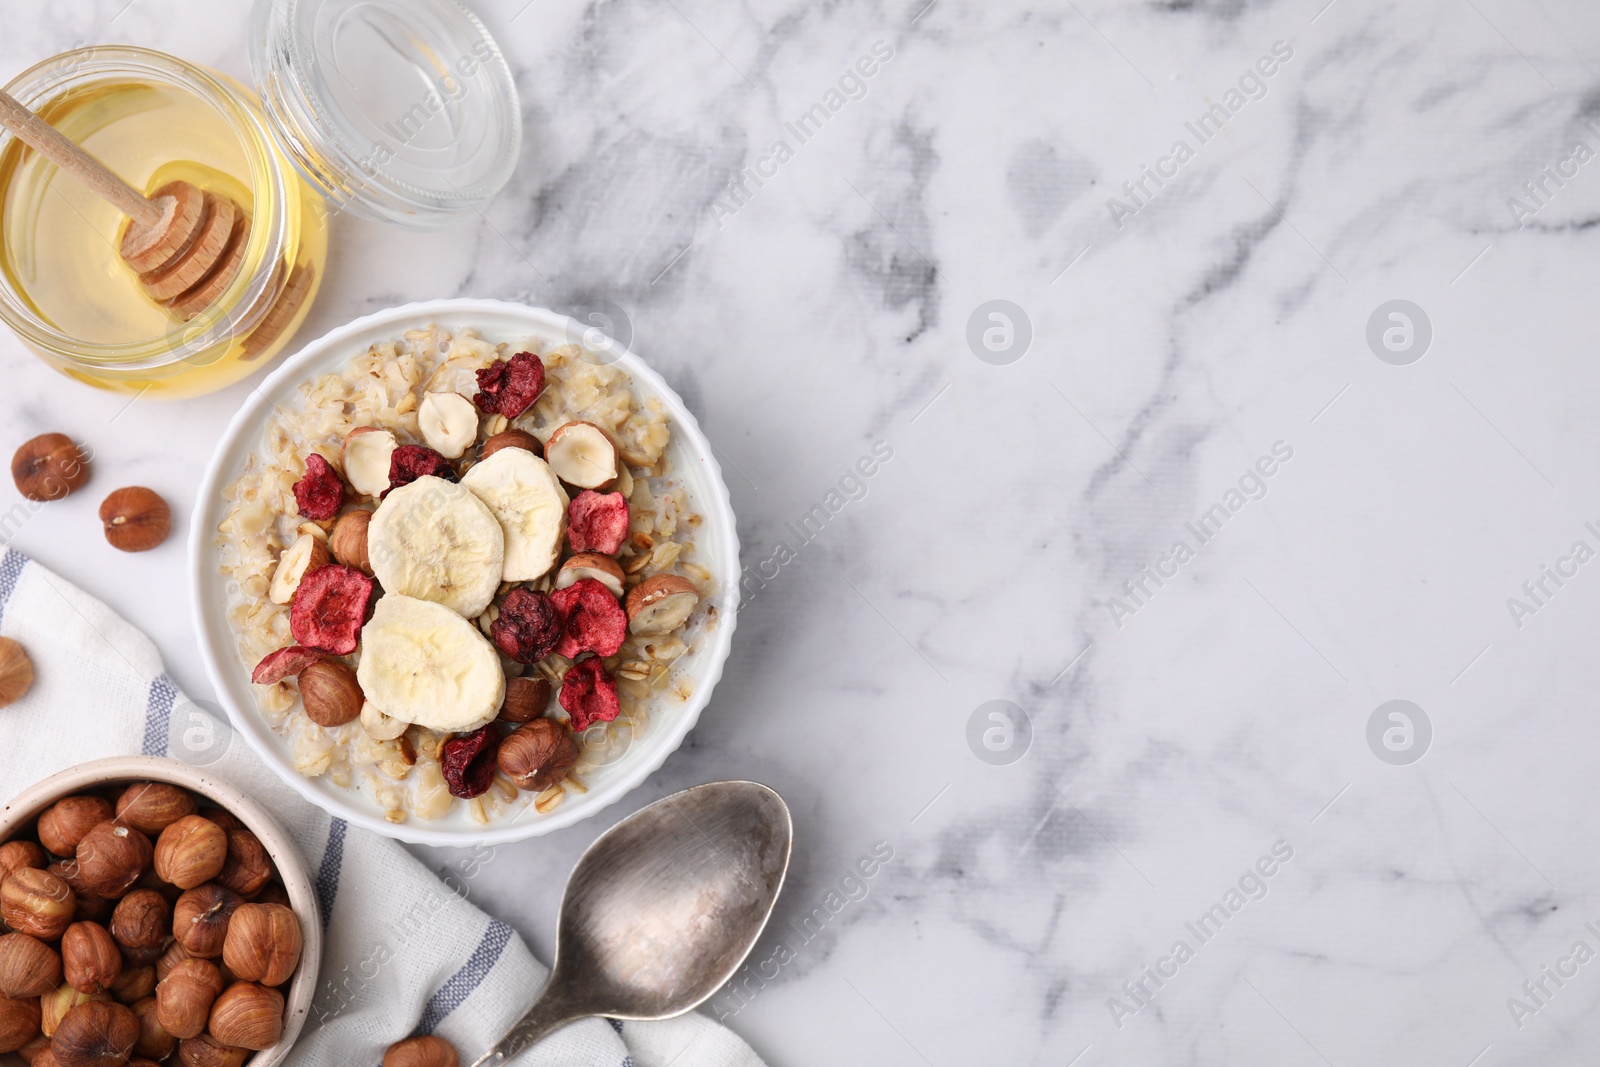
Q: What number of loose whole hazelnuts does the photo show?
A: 4